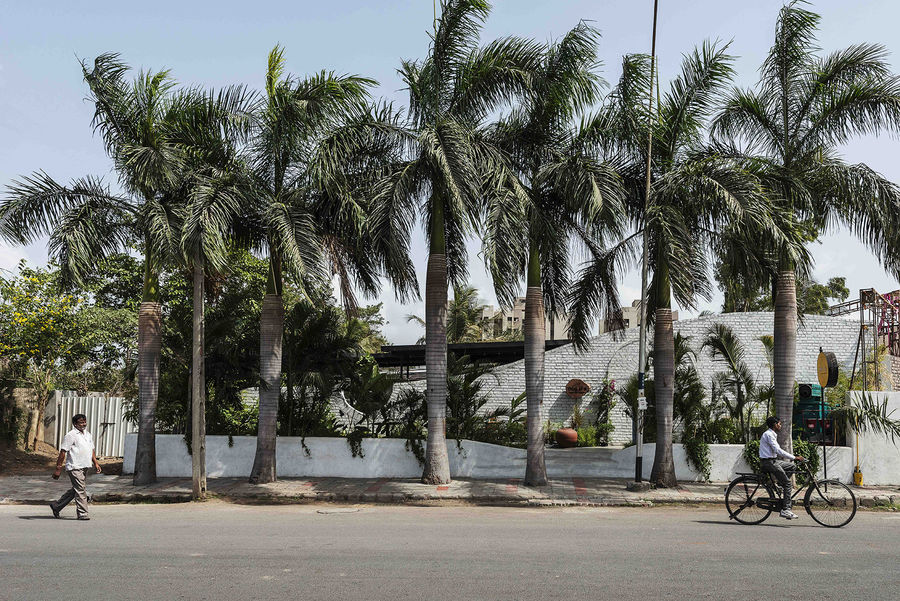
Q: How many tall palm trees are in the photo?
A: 6